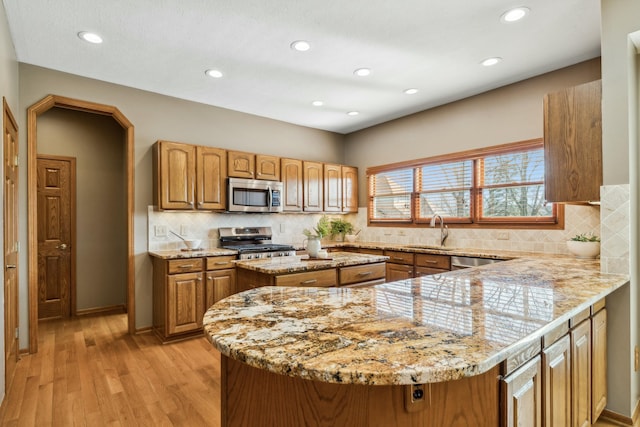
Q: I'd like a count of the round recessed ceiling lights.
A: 9